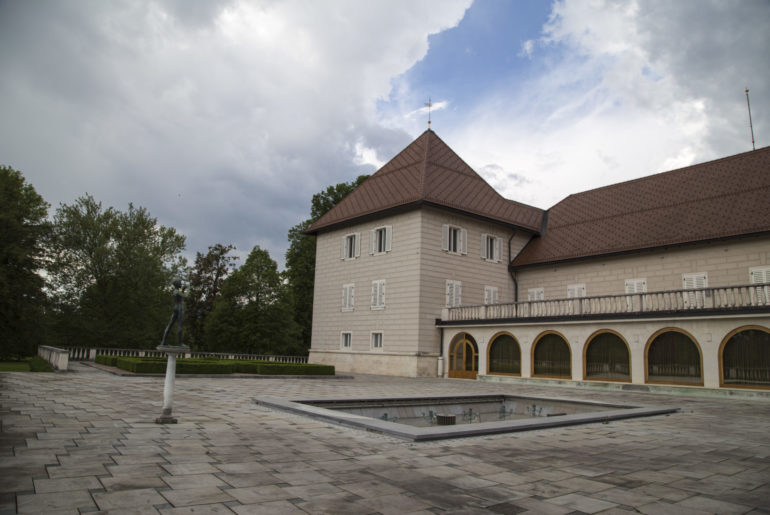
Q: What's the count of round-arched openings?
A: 6